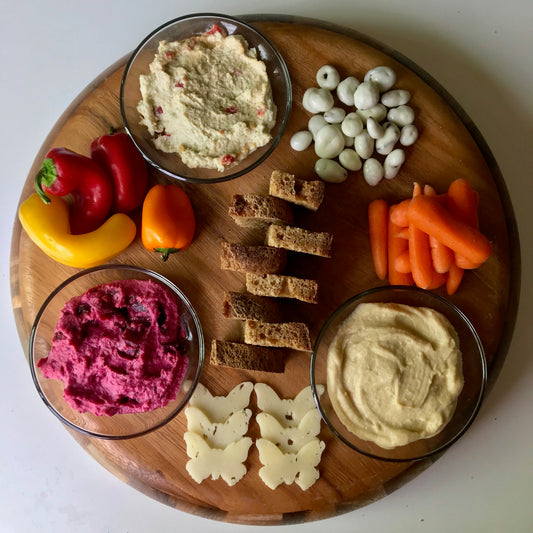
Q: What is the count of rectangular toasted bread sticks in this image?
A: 8